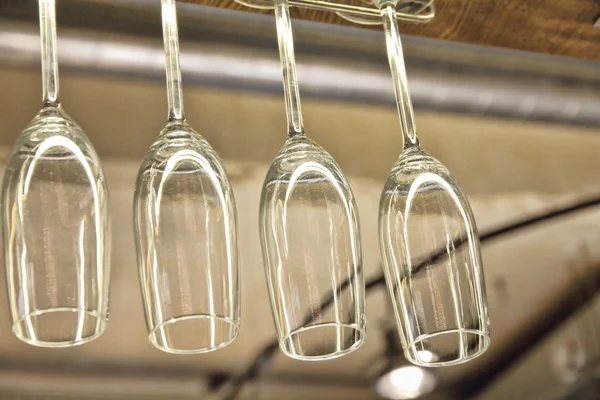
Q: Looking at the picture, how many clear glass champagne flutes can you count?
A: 4